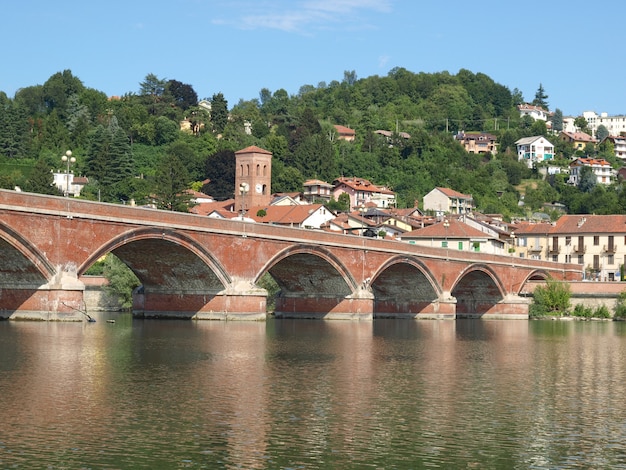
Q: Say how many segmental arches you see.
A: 6